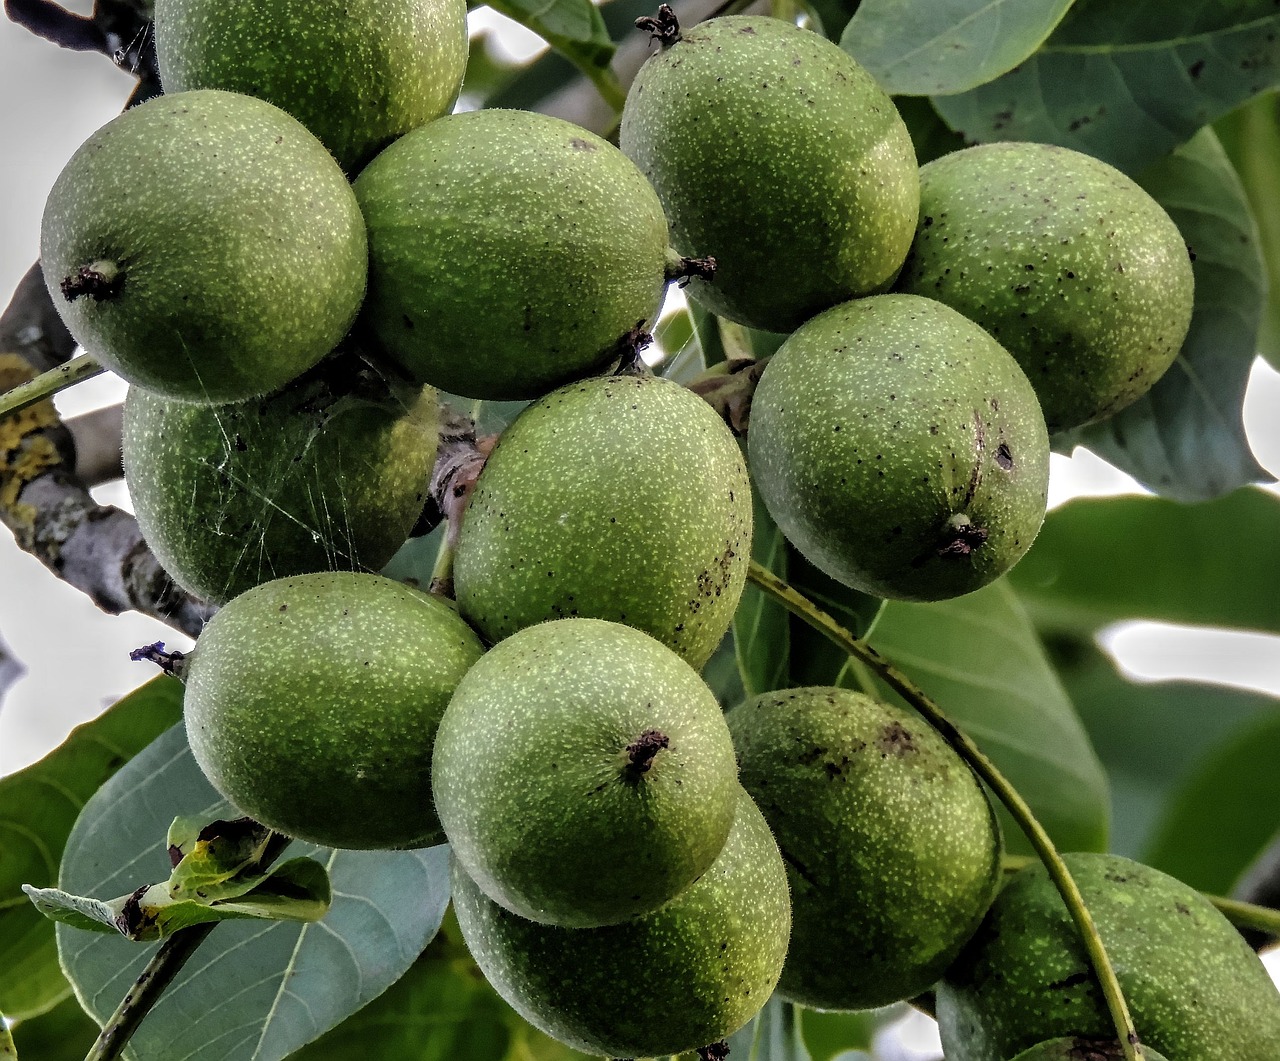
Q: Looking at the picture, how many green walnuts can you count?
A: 13